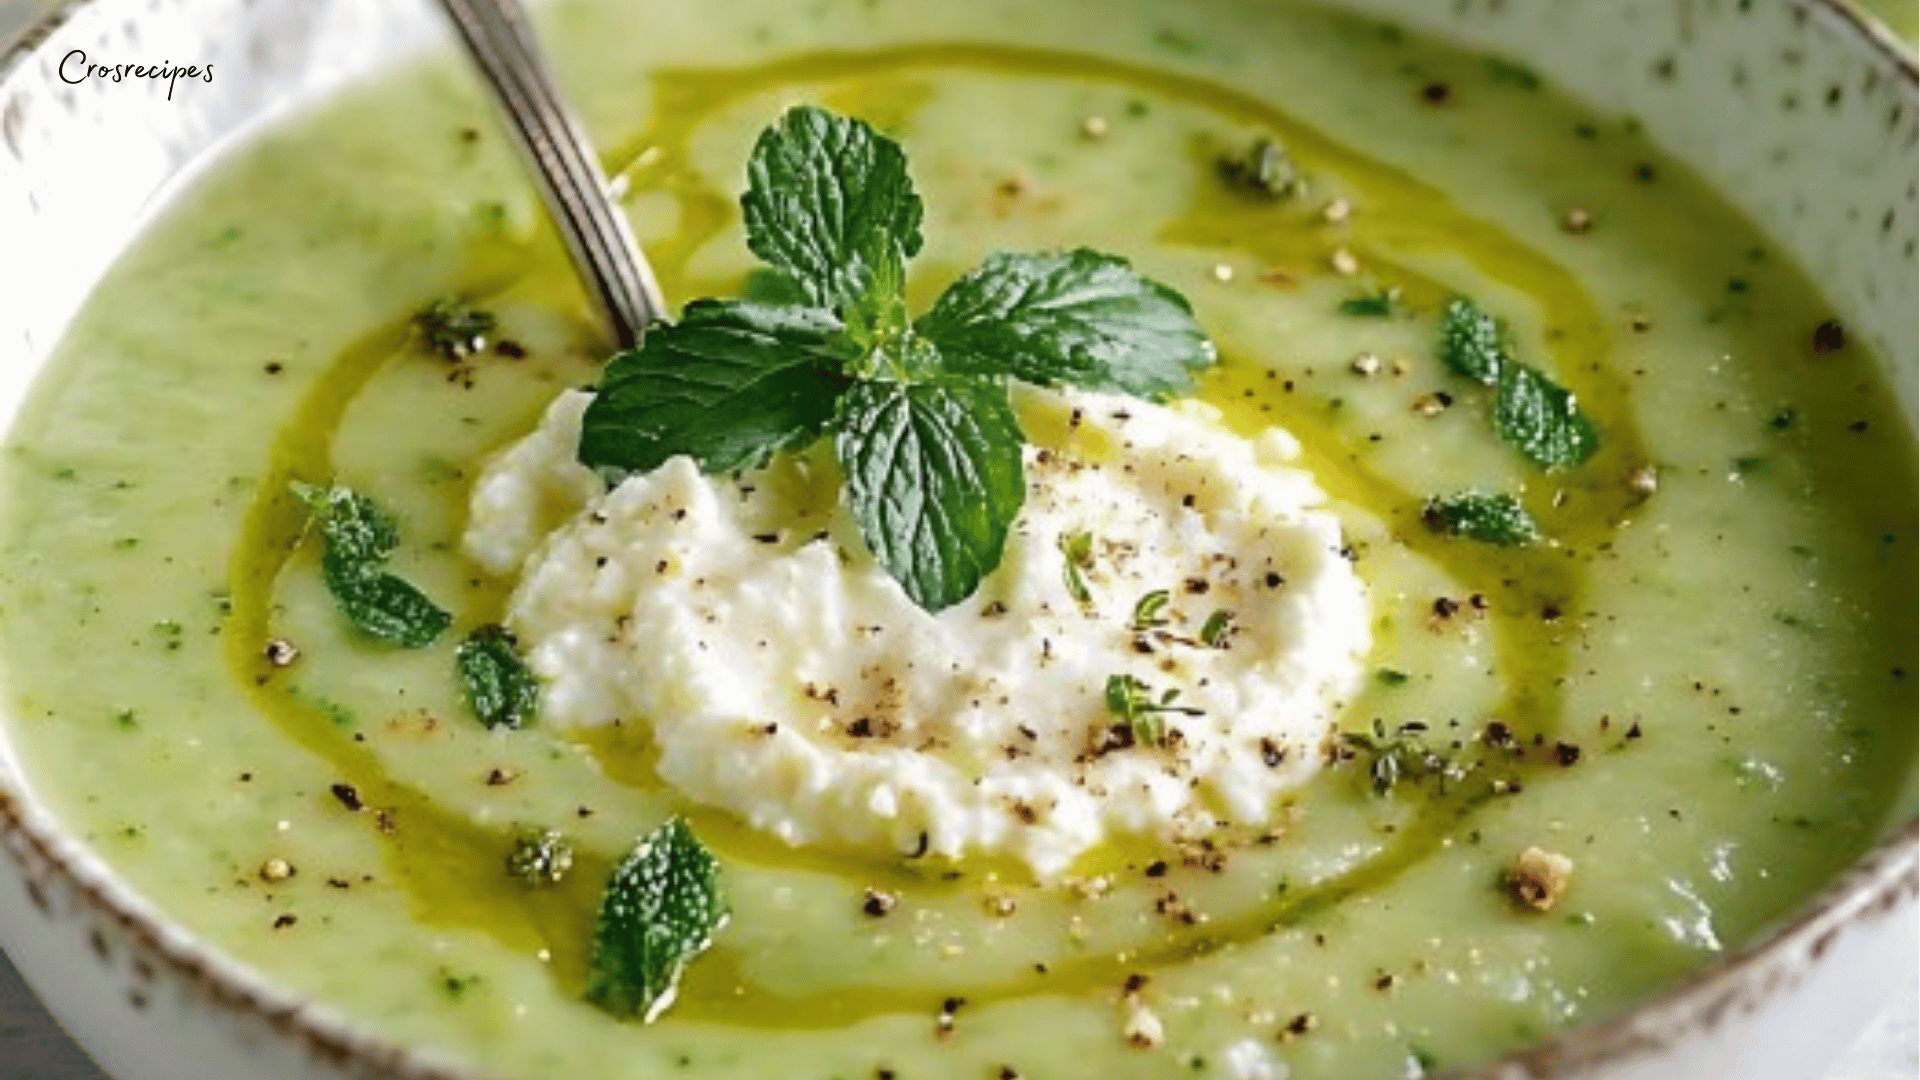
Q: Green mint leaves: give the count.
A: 11